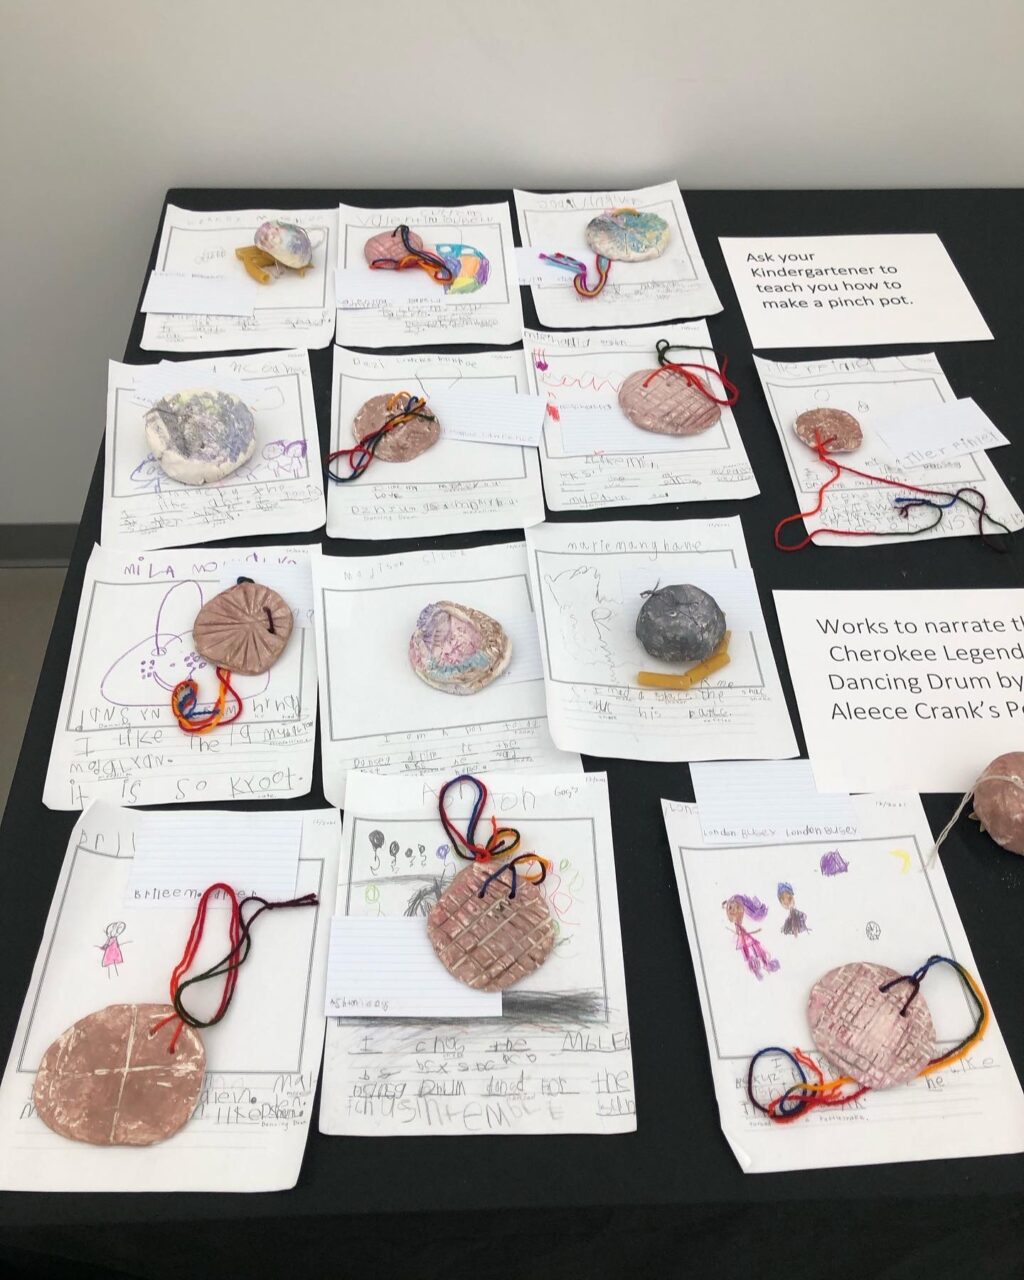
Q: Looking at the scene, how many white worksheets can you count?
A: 13